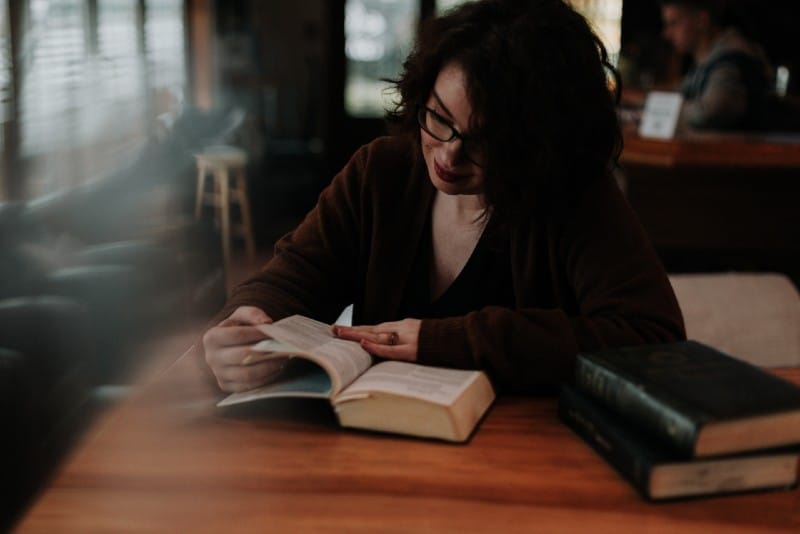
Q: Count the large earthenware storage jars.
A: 0